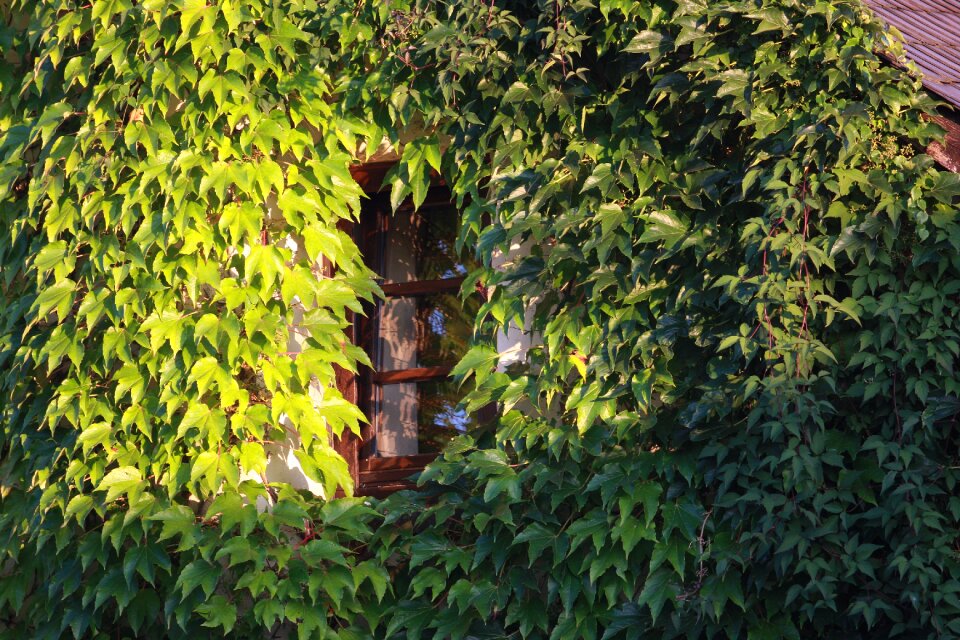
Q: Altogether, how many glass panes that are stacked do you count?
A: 3